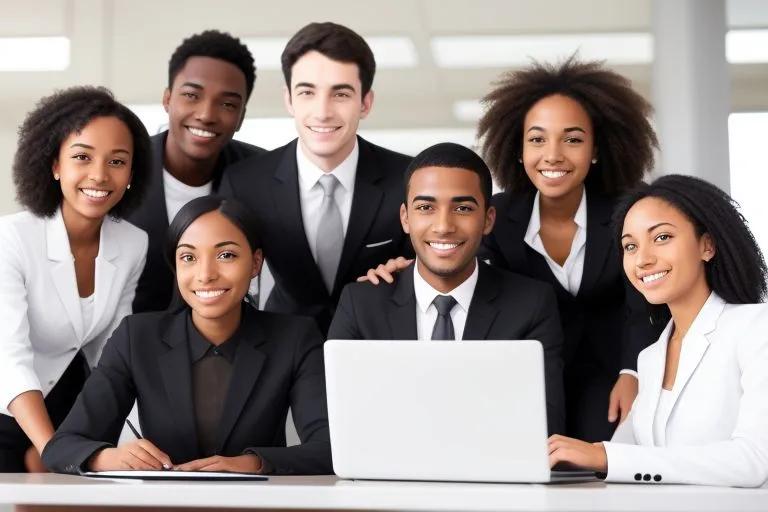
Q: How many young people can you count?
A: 7